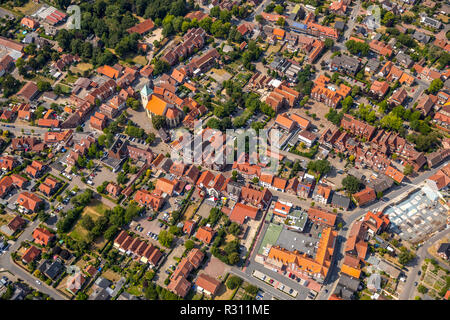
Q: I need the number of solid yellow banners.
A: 0